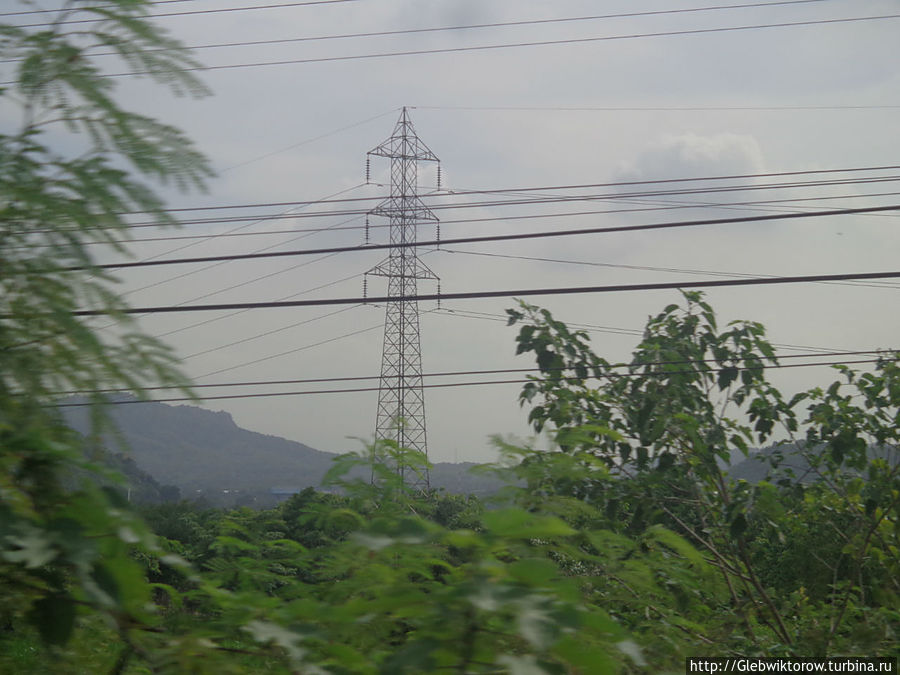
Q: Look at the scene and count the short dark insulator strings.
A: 6